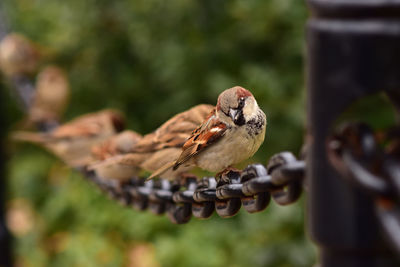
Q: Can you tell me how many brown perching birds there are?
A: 6